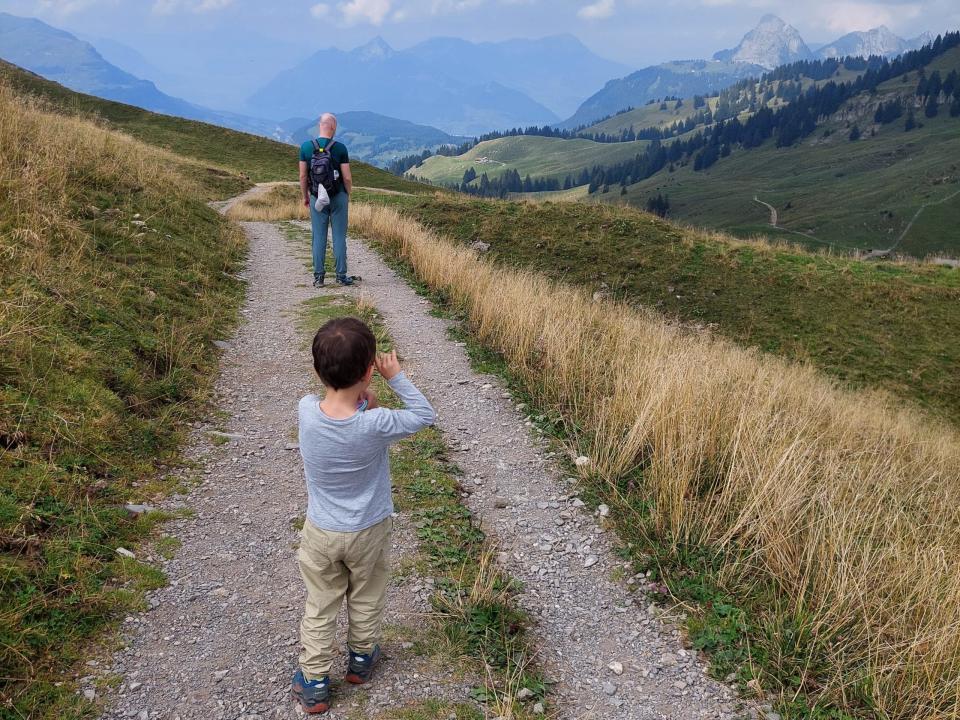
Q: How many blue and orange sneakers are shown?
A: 2